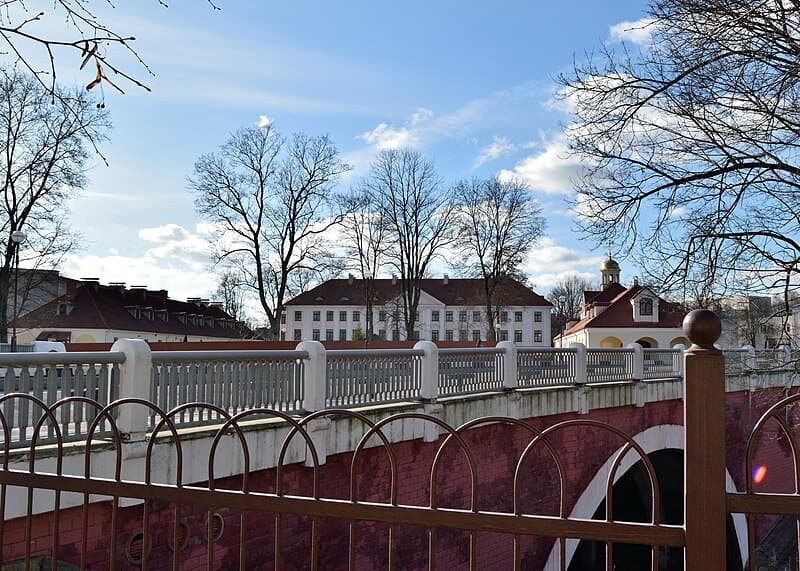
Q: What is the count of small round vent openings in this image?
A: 3